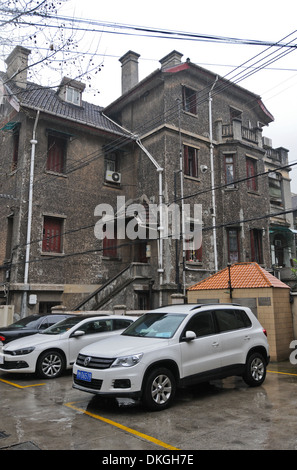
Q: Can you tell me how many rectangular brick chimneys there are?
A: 3